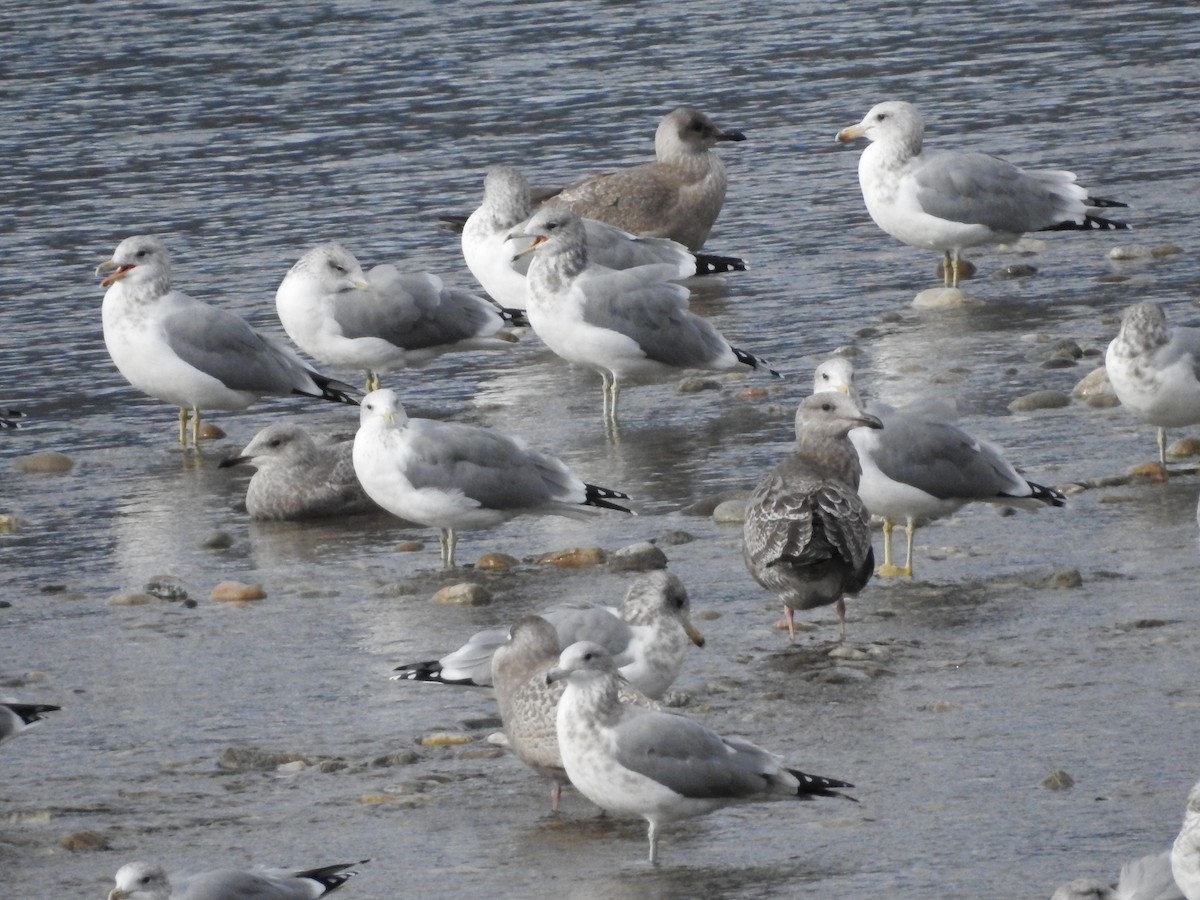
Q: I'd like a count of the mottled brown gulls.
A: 4